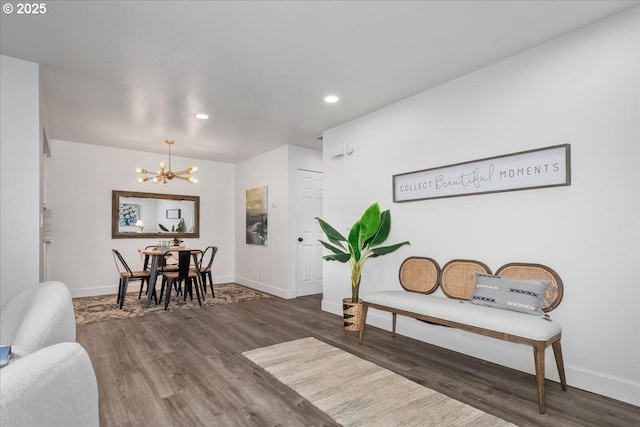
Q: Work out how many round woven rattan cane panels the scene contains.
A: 3